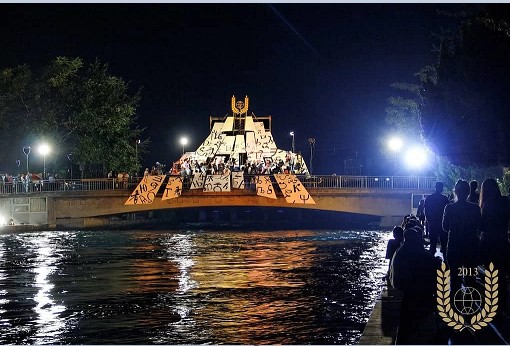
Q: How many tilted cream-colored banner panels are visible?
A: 7